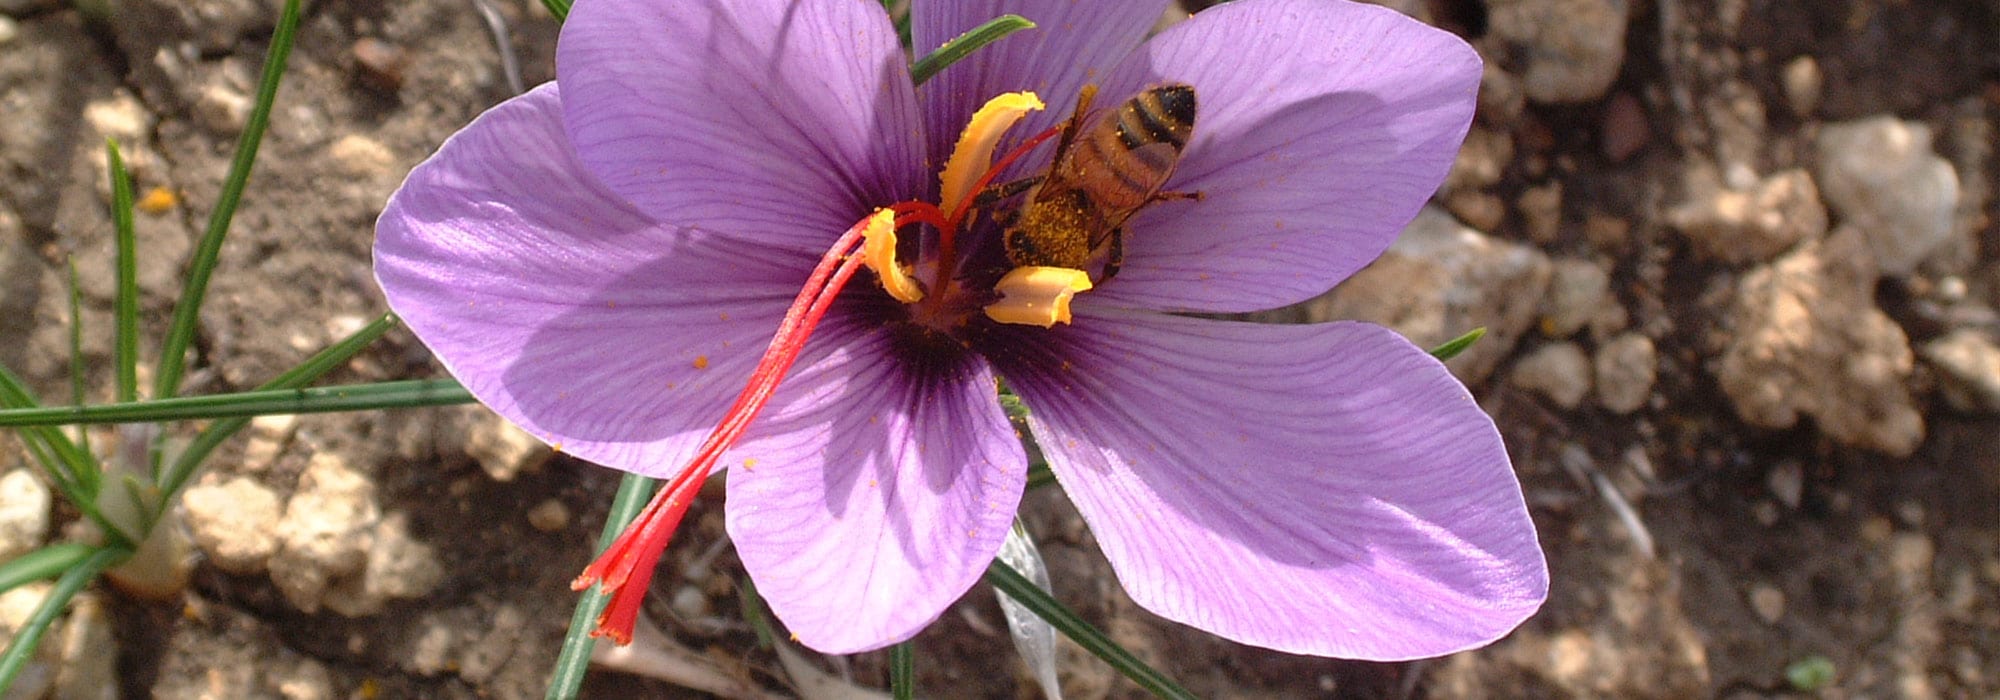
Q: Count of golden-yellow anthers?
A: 3